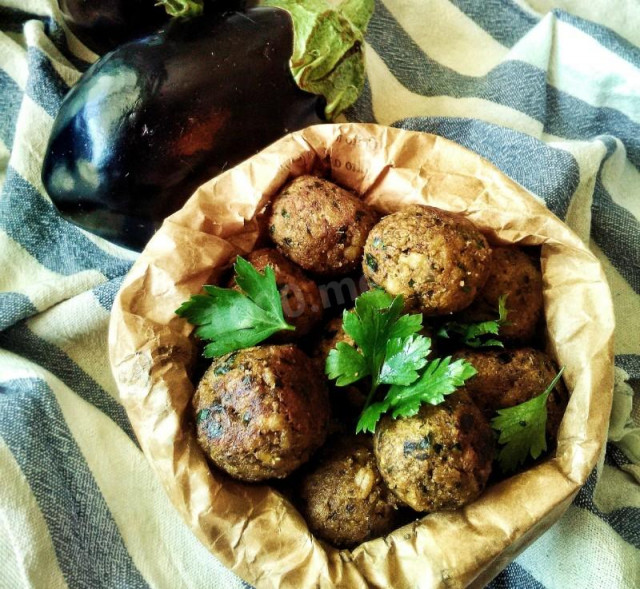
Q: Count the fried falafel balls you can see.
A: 9